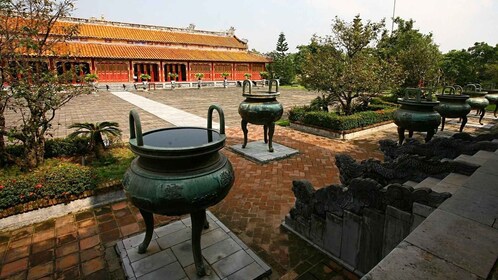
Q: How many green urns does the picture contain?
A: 6